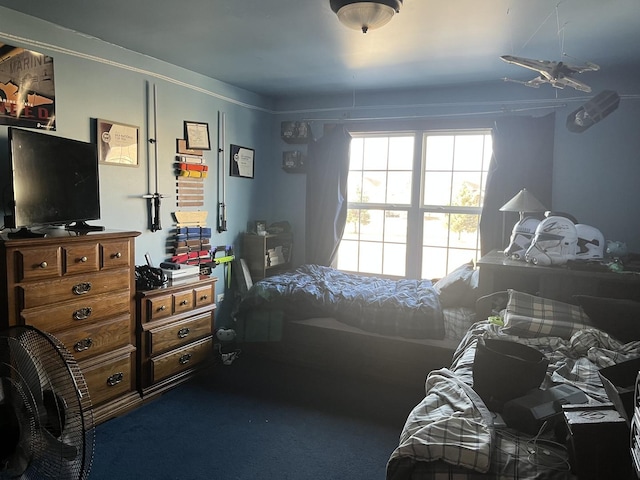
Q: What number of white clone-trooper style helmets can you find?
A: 3